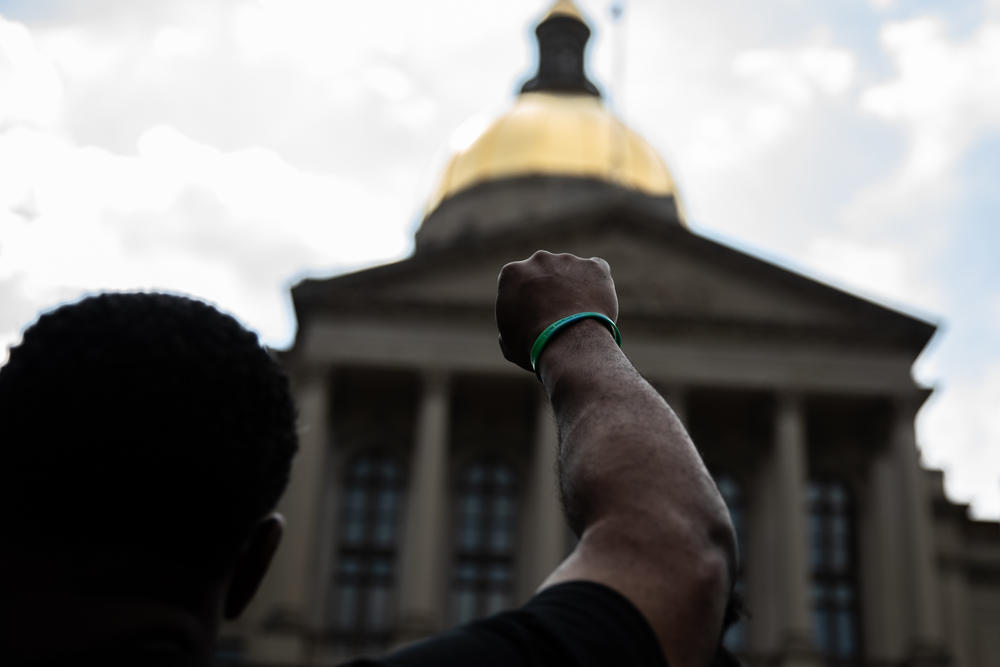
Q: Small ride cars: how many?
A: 0